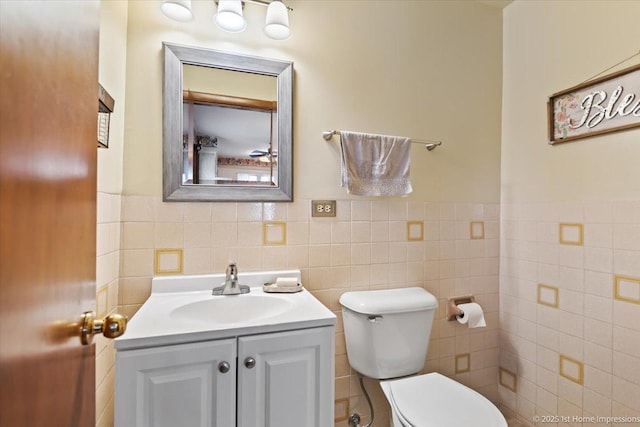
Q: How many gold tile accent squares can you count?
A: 12